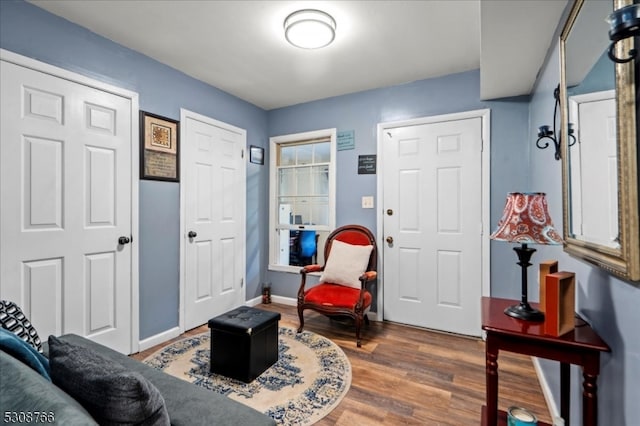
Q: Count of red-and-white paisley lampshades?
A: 1